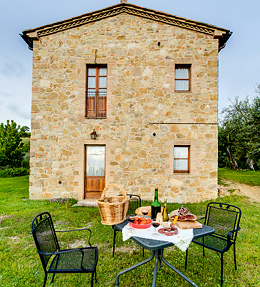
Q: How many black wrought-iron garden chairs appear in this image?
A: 3